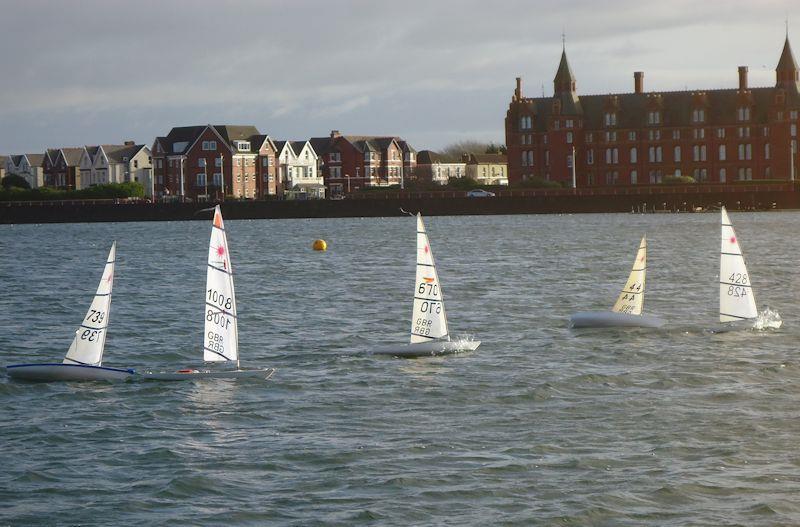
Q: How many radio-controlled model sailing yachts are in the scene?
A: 5